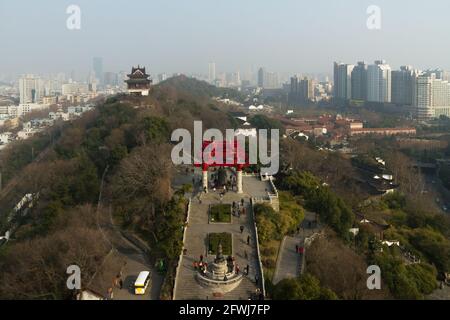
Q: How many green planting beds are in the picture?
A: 2